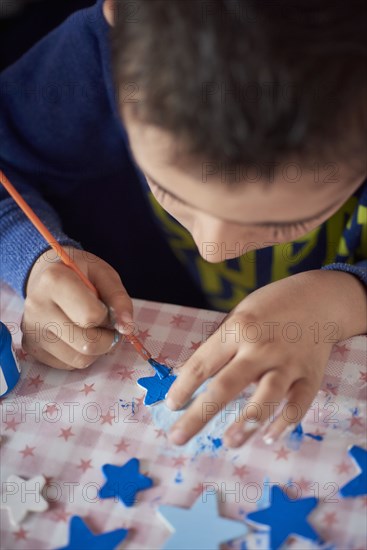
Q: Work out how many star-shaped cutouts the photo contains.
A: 7